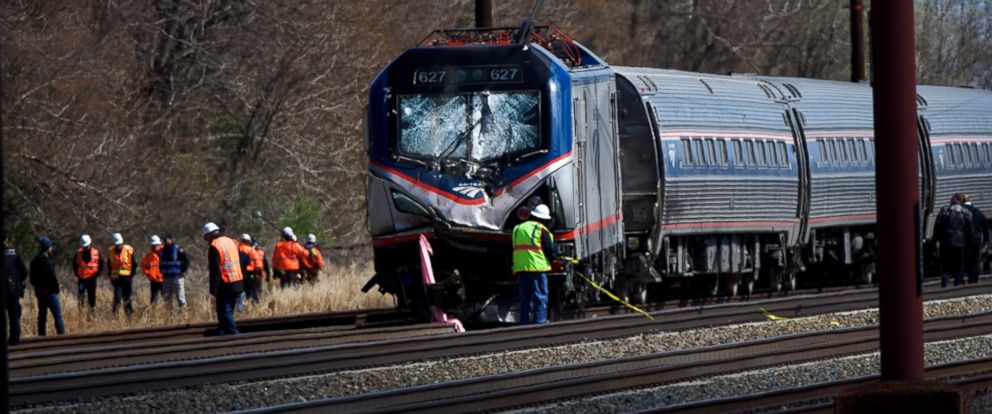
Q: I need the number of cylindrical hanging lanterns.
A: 0